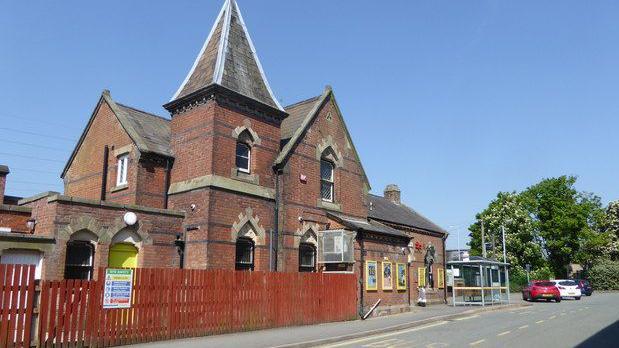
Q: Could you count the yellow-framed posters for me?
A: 5